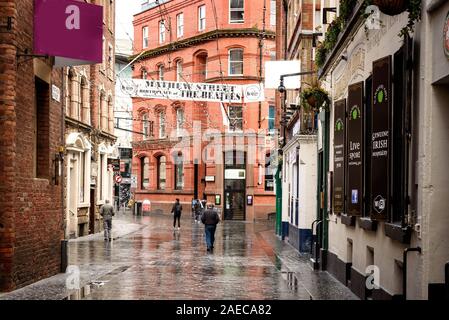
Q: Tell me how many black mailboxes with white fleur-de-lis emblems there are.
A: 0